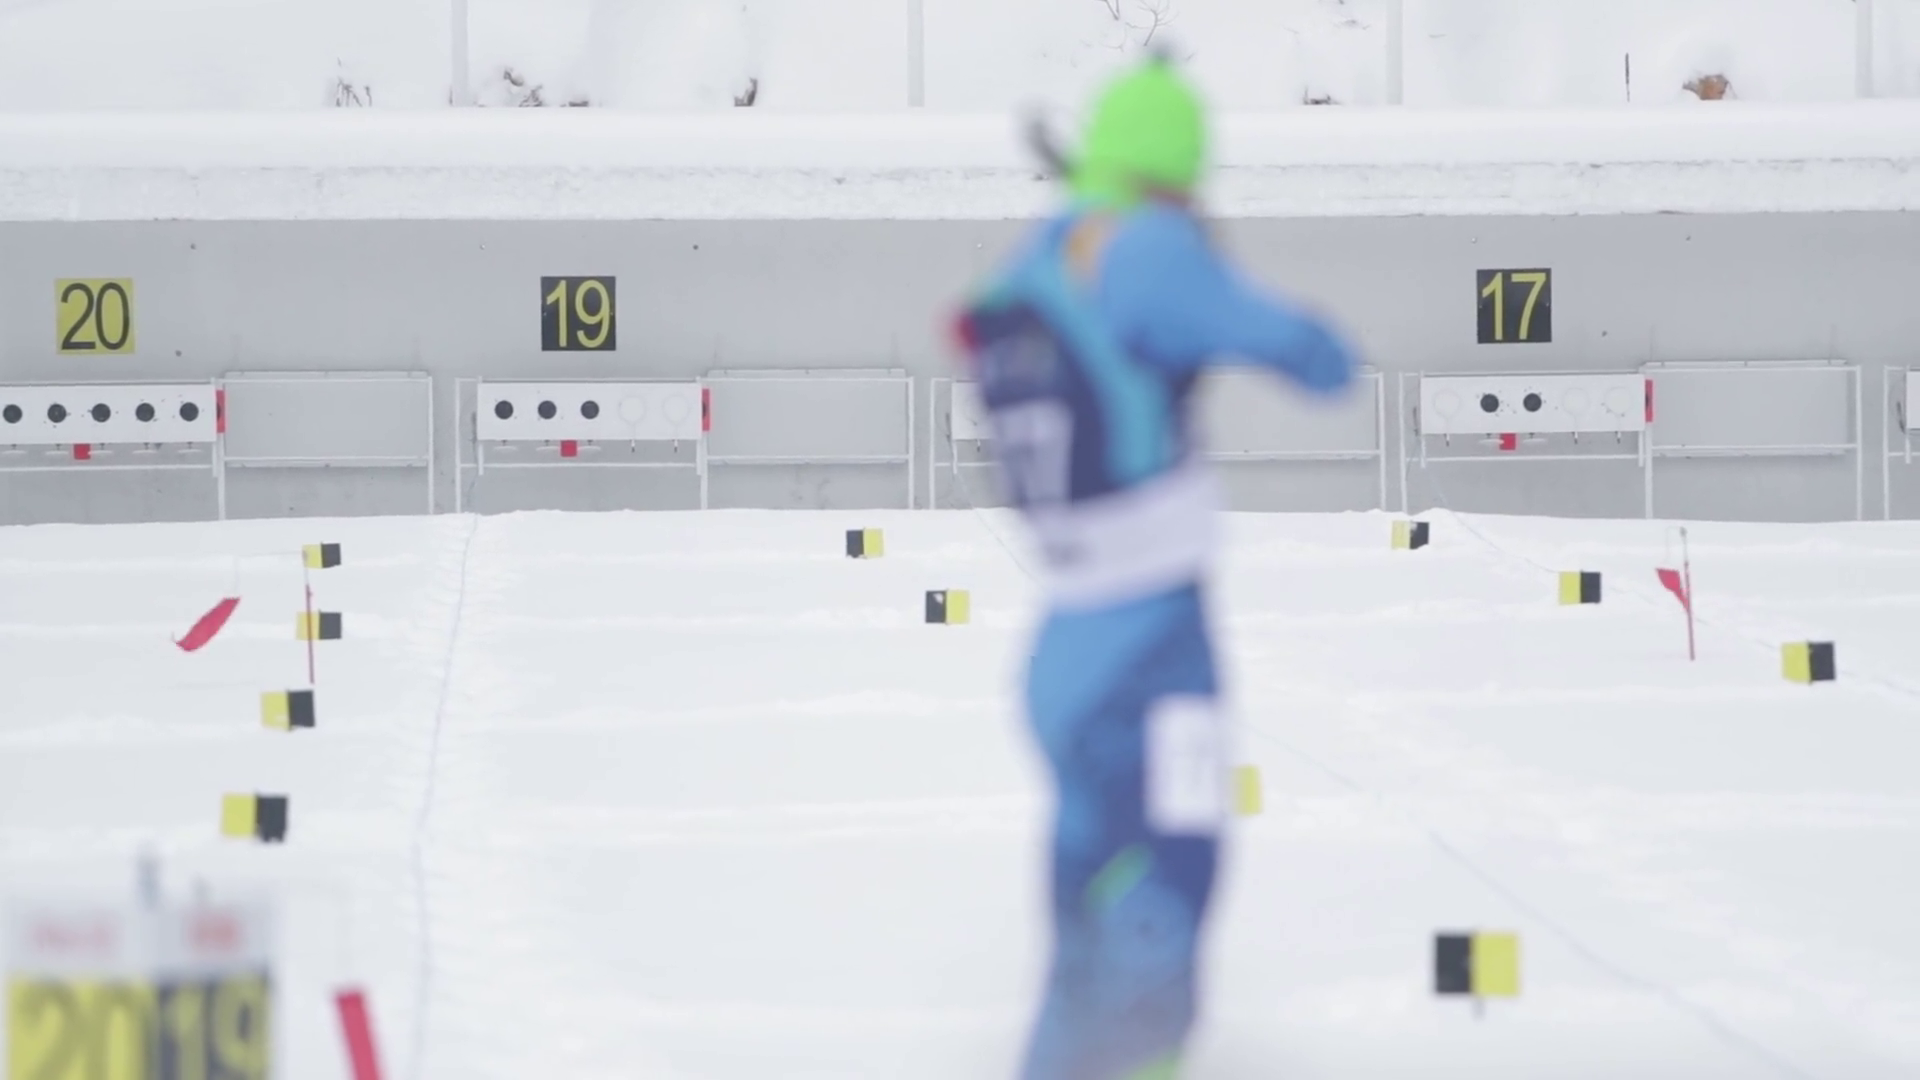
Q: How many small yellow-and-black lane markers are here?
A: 11